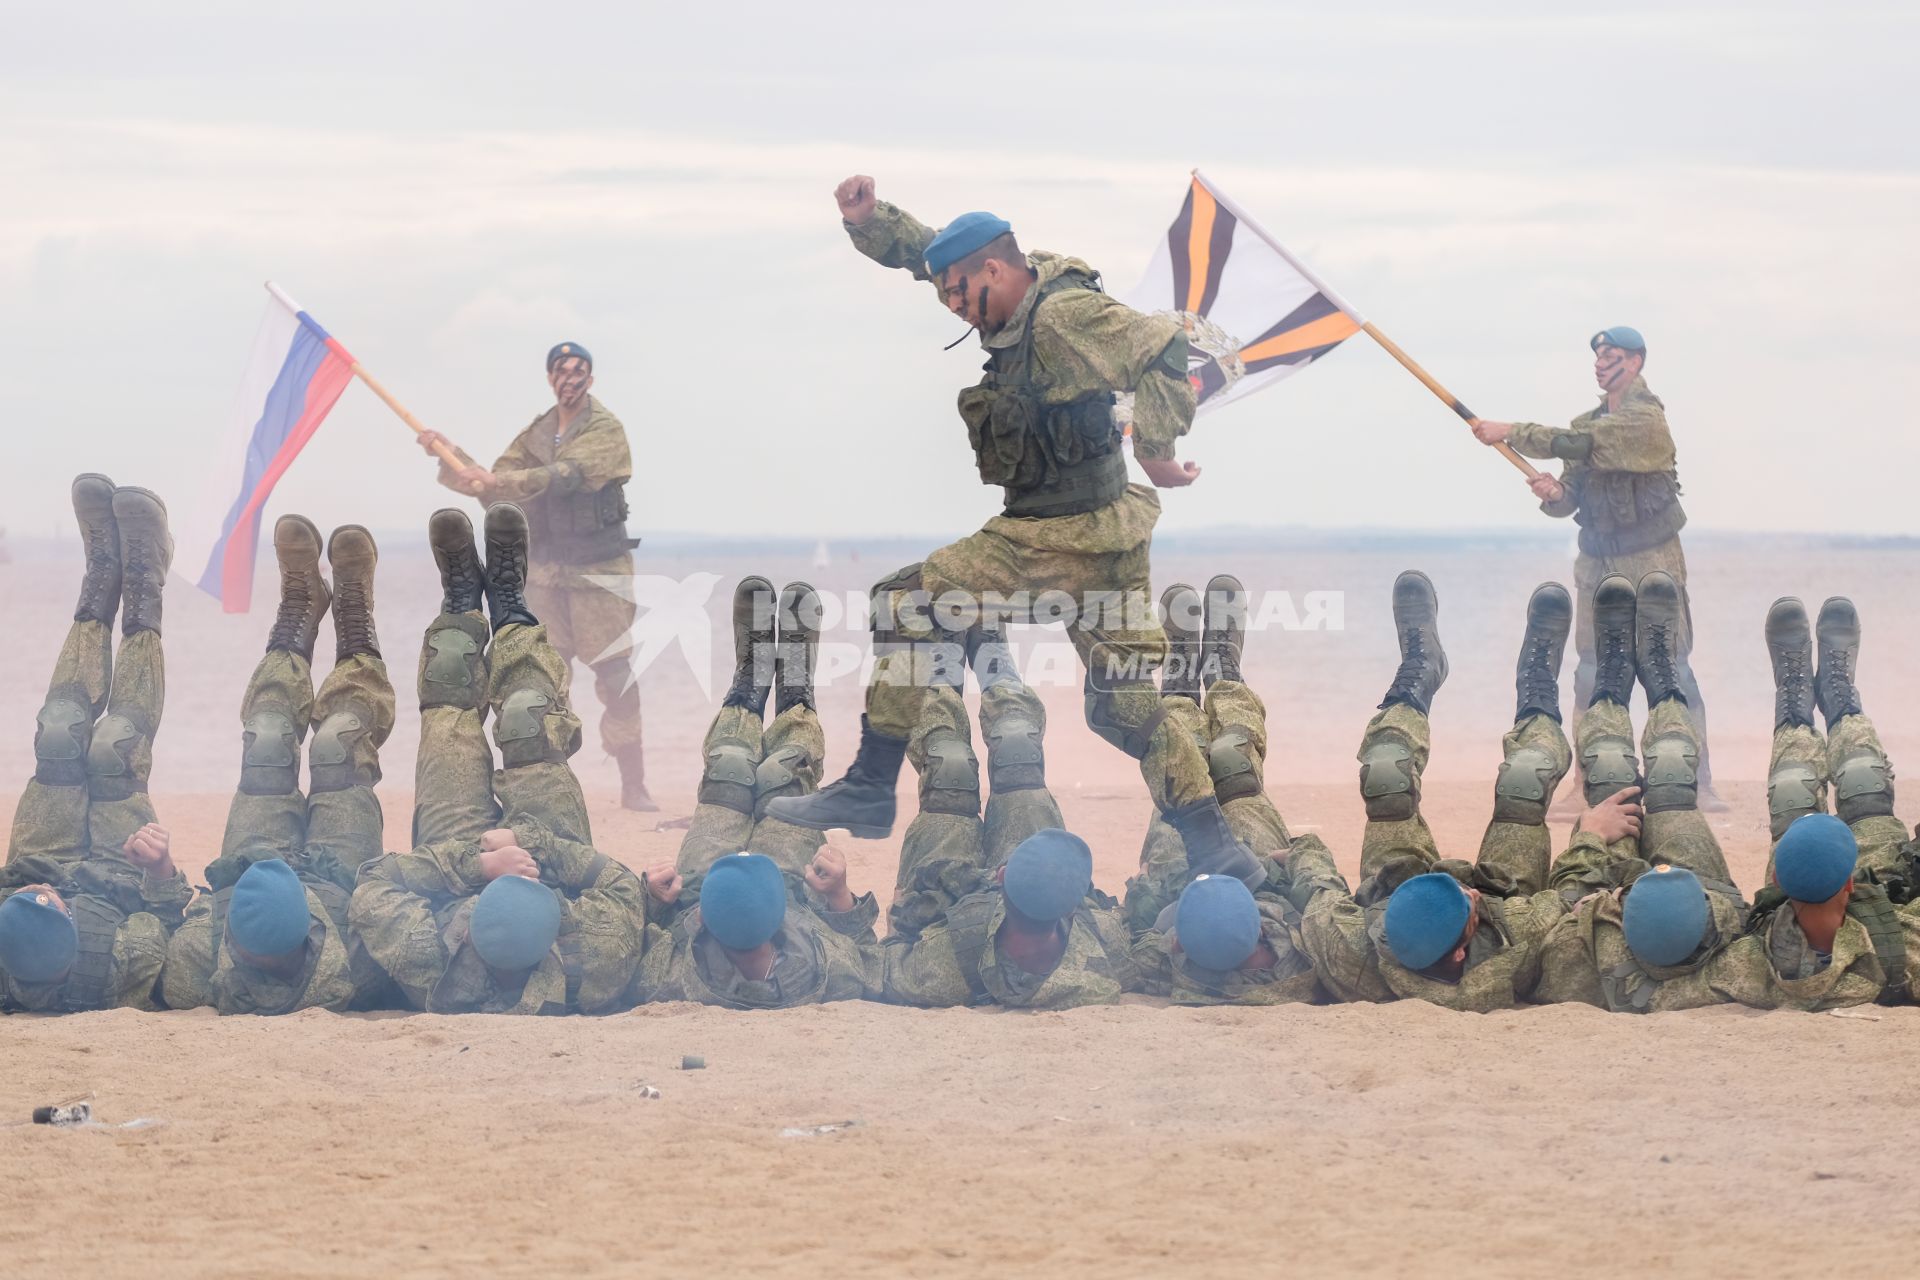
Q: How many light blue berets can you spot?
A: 12